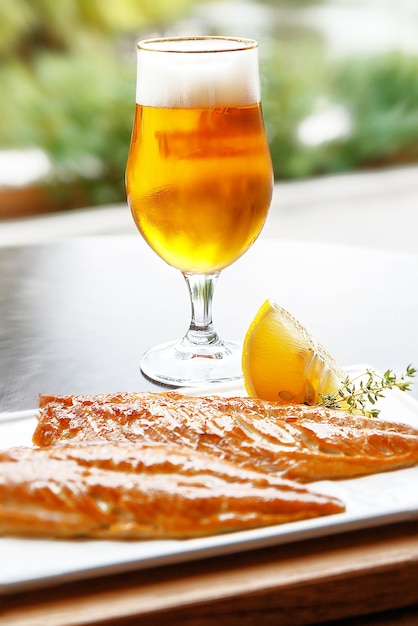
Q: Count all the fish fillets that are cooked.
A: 2